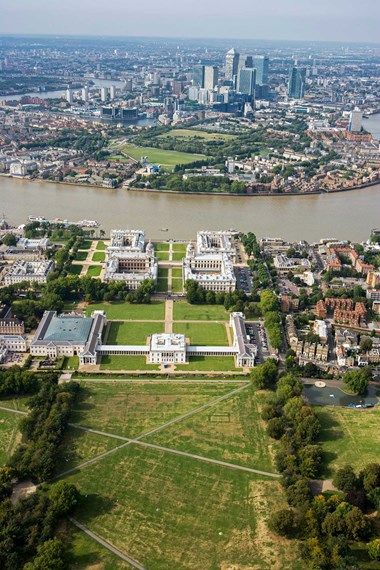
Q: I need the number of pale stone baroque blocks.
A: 4